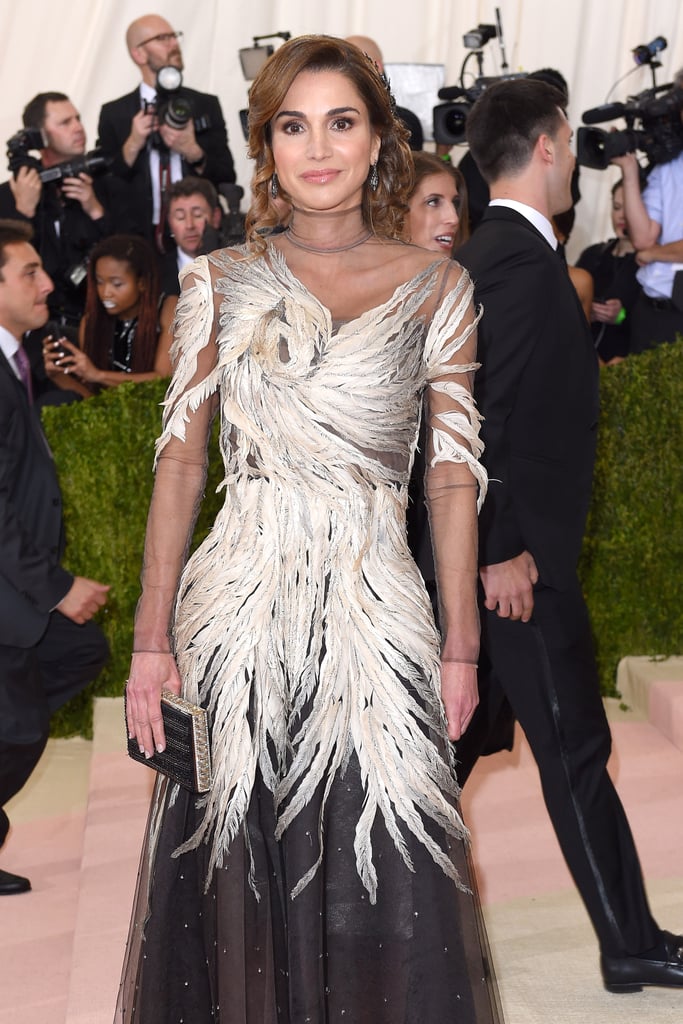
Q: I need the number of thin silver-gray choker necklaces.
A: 1